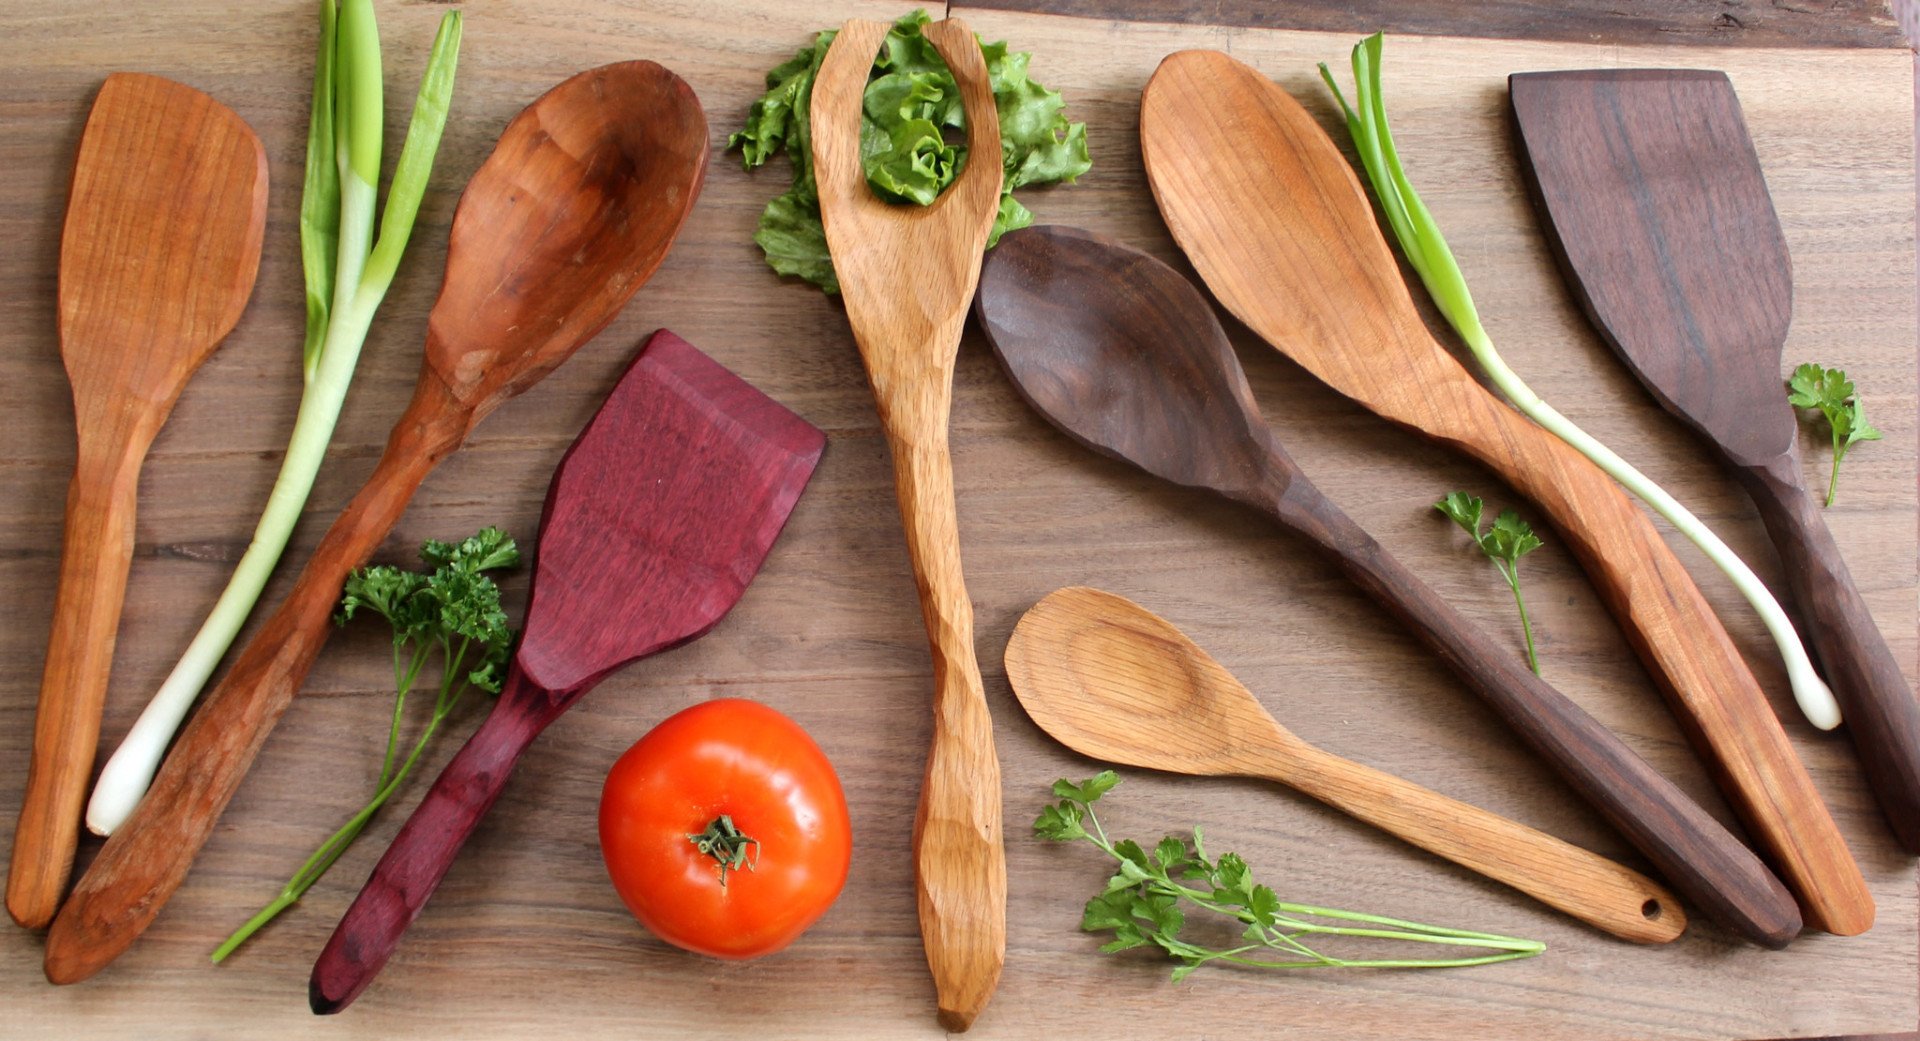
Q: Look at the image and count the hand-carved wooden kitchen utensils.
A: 8